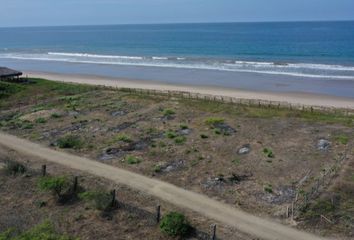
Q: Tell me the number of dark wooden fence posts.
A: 5